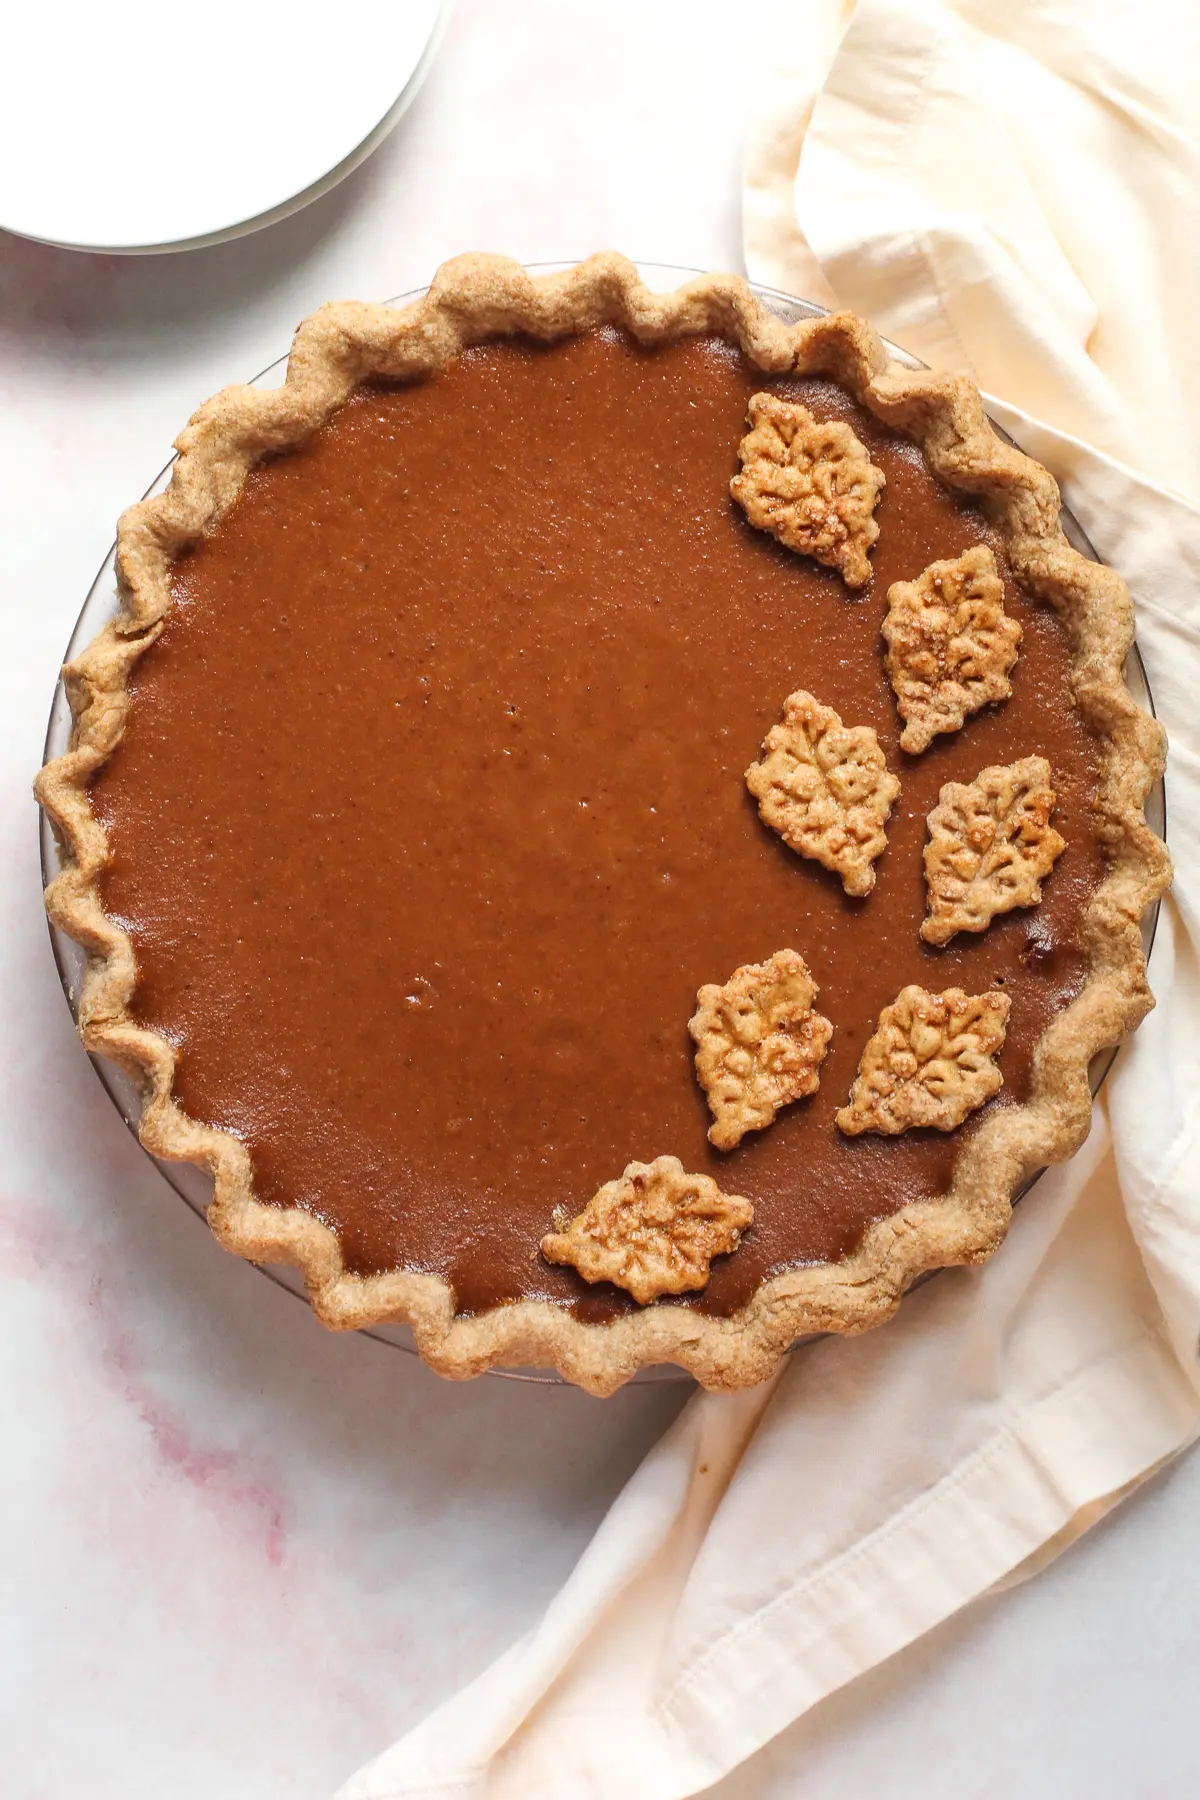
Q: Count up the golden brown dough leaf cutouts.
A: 7